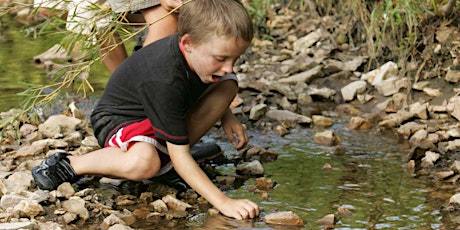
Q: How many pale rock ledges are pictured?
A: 0